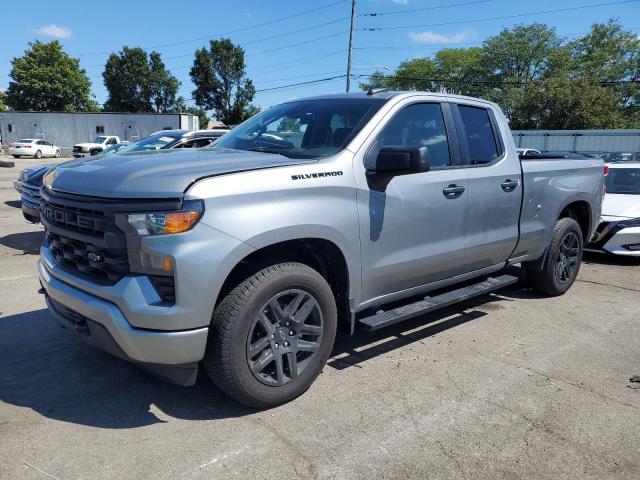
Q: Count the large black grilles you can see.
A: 1